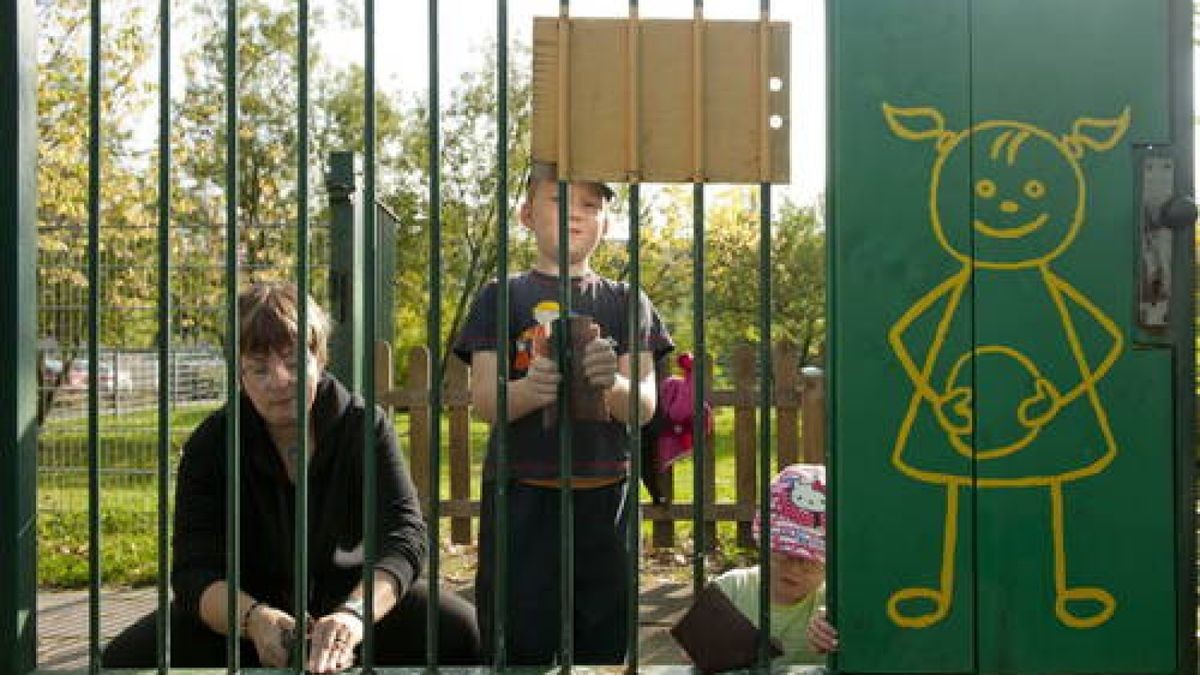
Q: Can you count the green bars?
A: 11